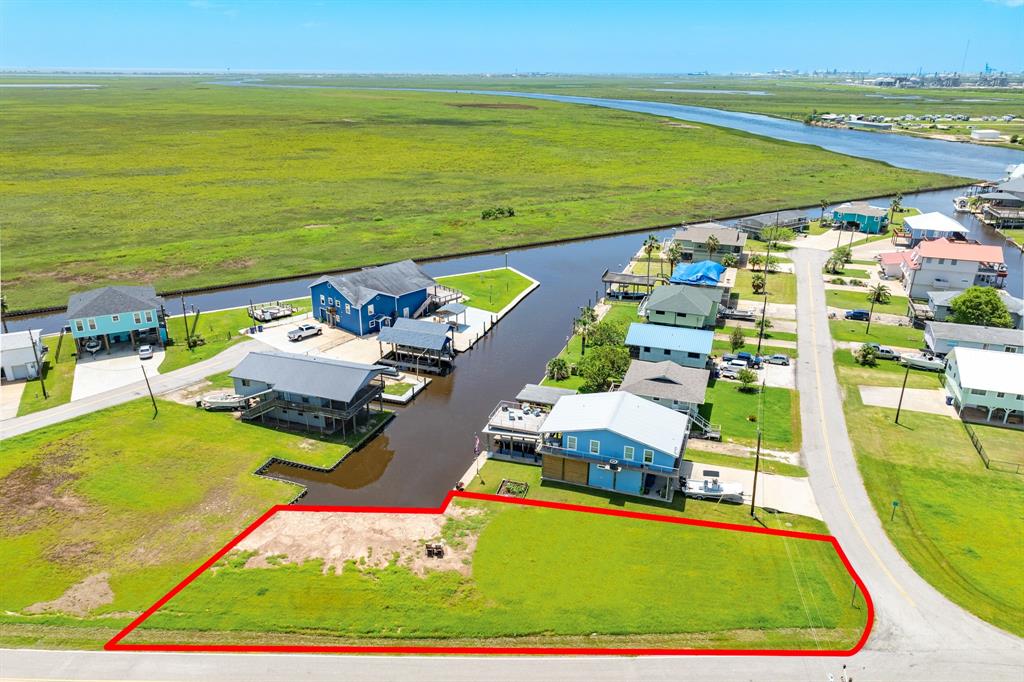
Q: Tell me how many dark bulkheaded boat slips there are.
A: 1